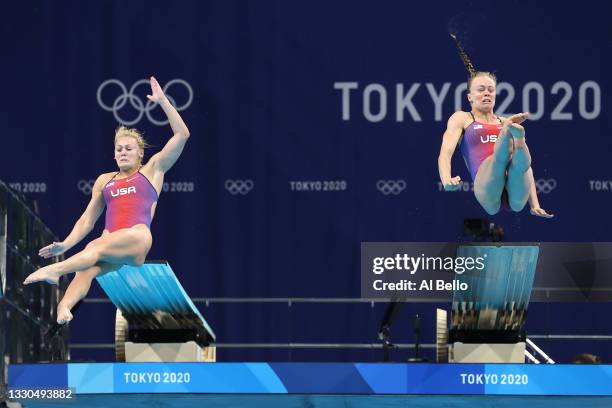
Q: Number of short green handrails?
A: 0